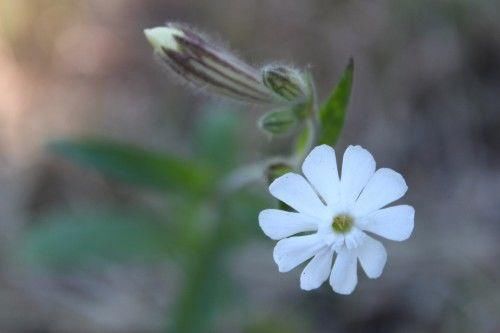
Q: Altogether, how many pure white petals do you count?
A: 10